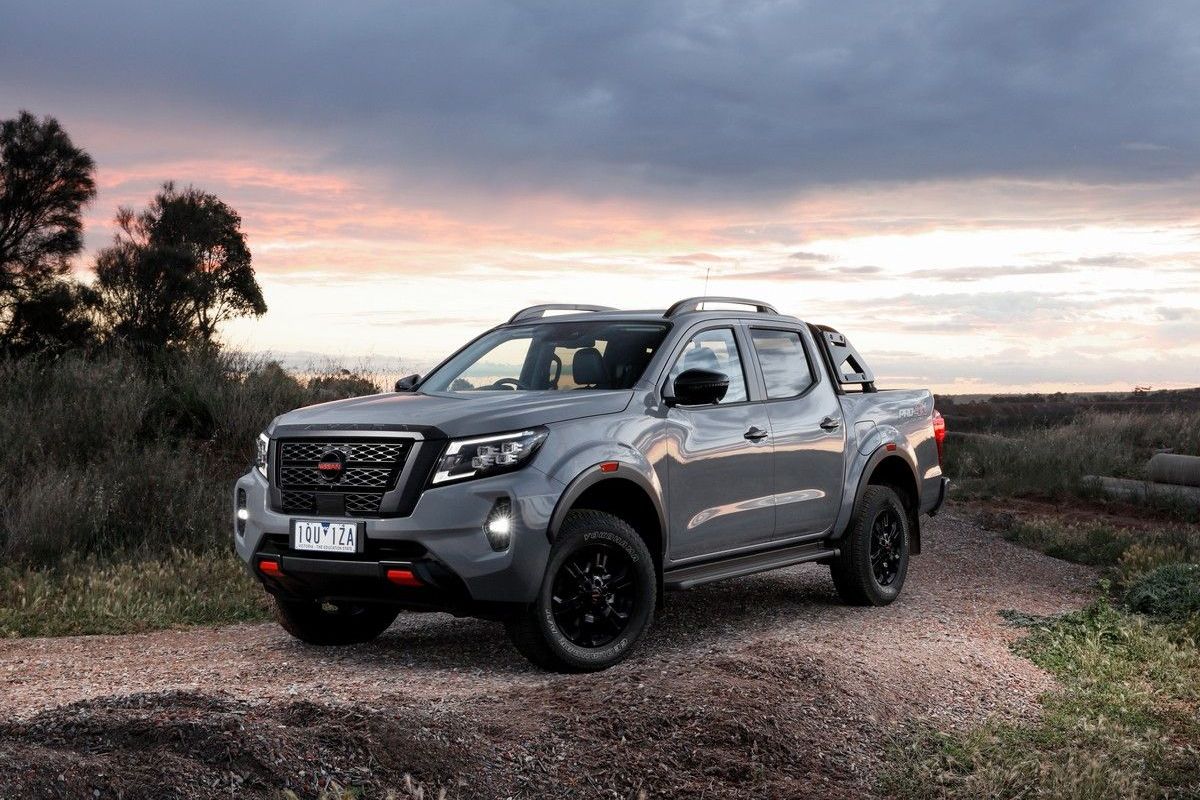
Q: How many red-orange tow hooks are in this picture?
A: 2